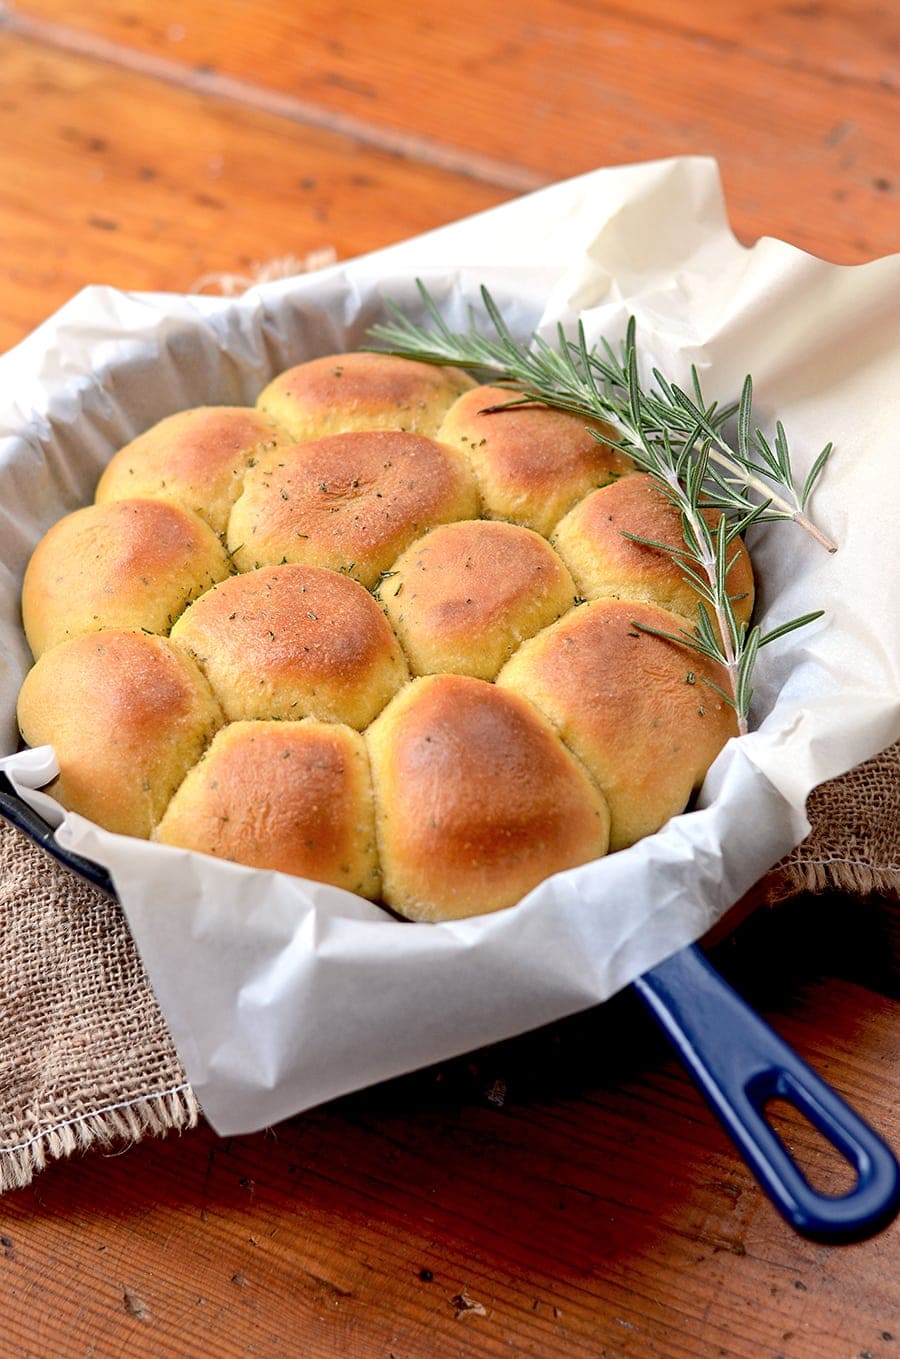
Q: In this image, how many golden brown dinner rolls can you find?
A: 12